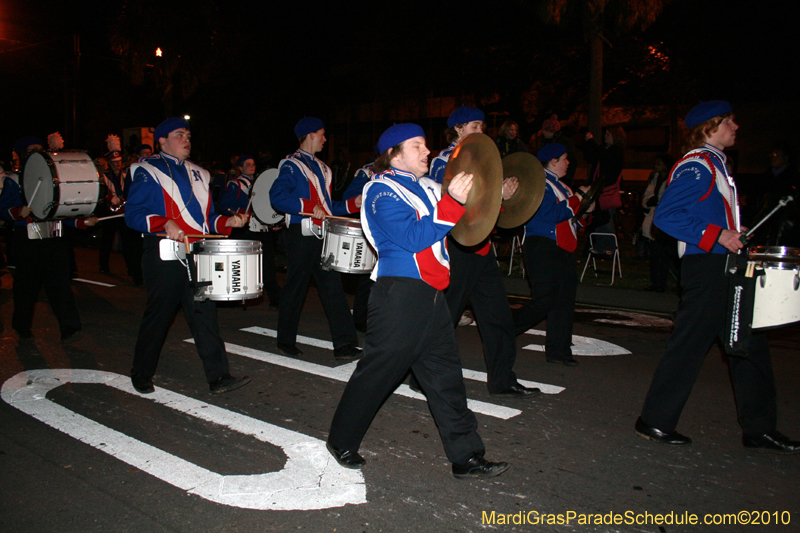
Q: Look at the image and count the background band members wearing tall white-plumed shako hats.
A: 2